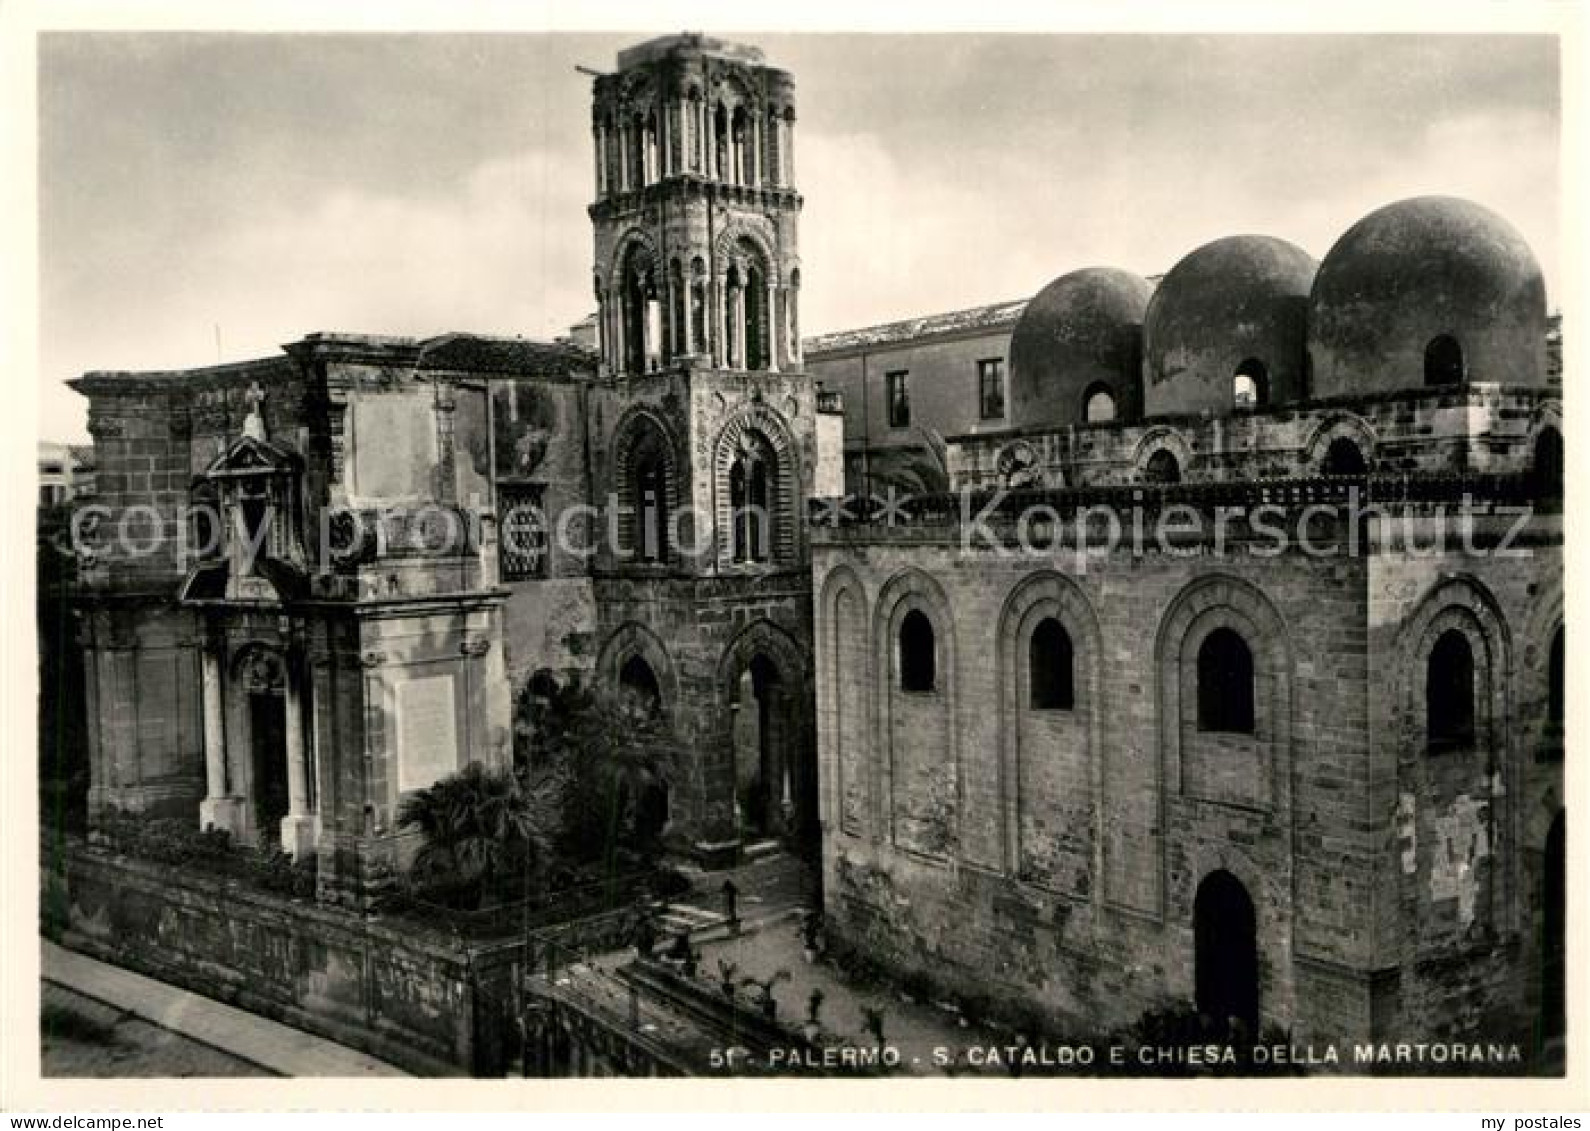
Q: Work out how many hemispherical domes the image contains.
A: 3